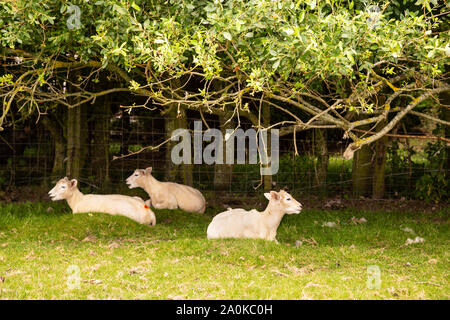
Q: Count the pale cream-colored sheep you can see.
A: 3